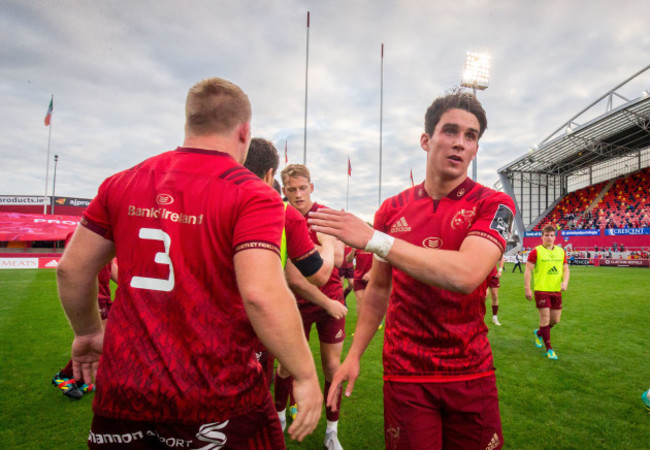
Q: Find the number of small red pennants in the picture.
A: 3